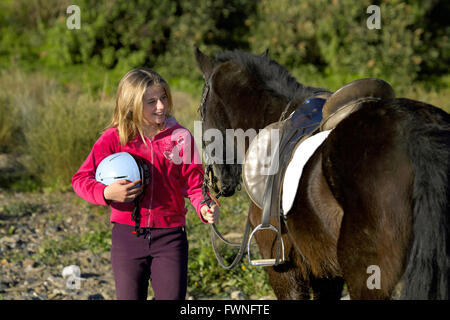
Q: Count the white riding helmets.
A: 1